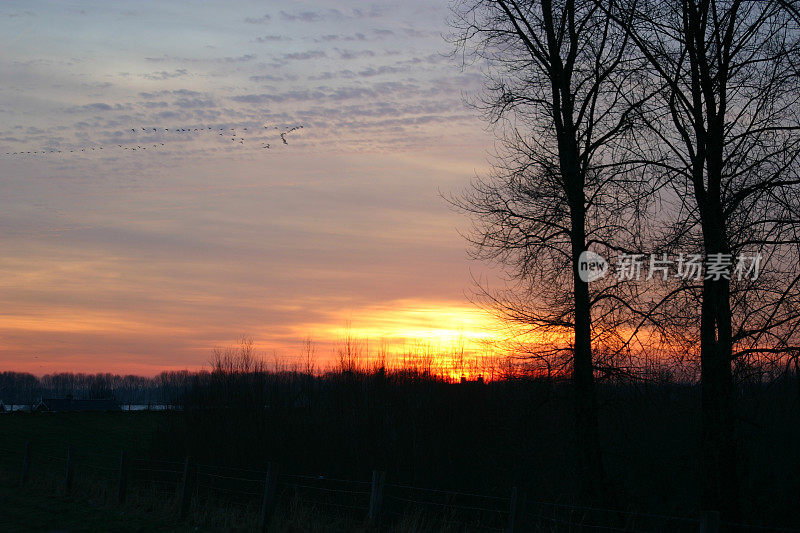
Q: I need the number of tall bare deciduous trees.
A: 2